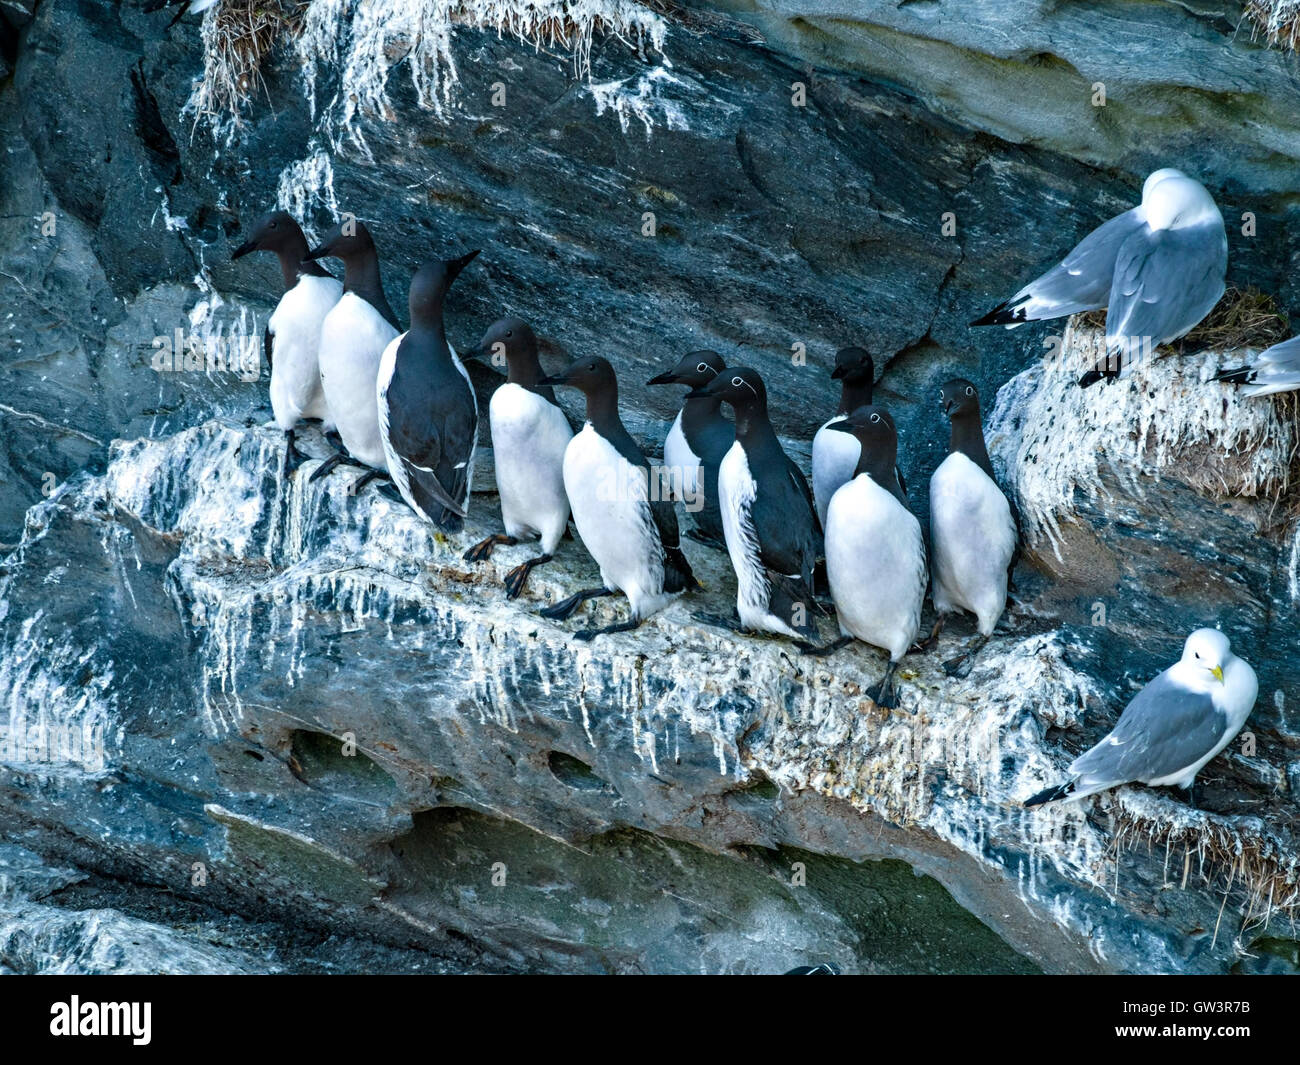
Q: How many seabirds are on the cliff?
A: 14